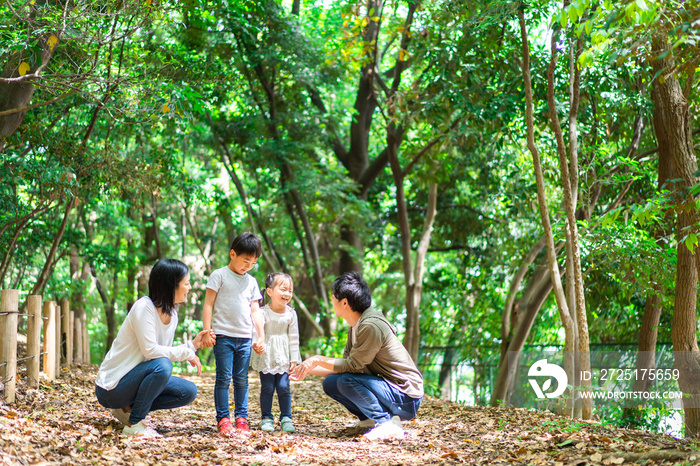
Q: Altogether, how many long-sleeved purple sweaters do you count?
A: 0